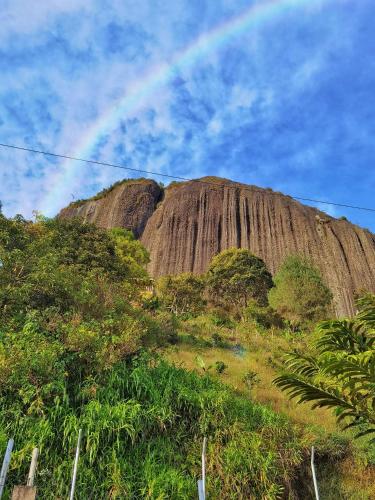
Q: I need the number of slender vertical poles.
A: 5